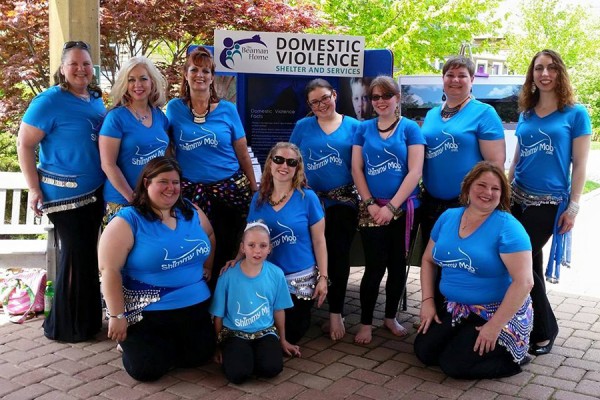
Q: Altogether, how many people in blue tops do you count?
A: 11